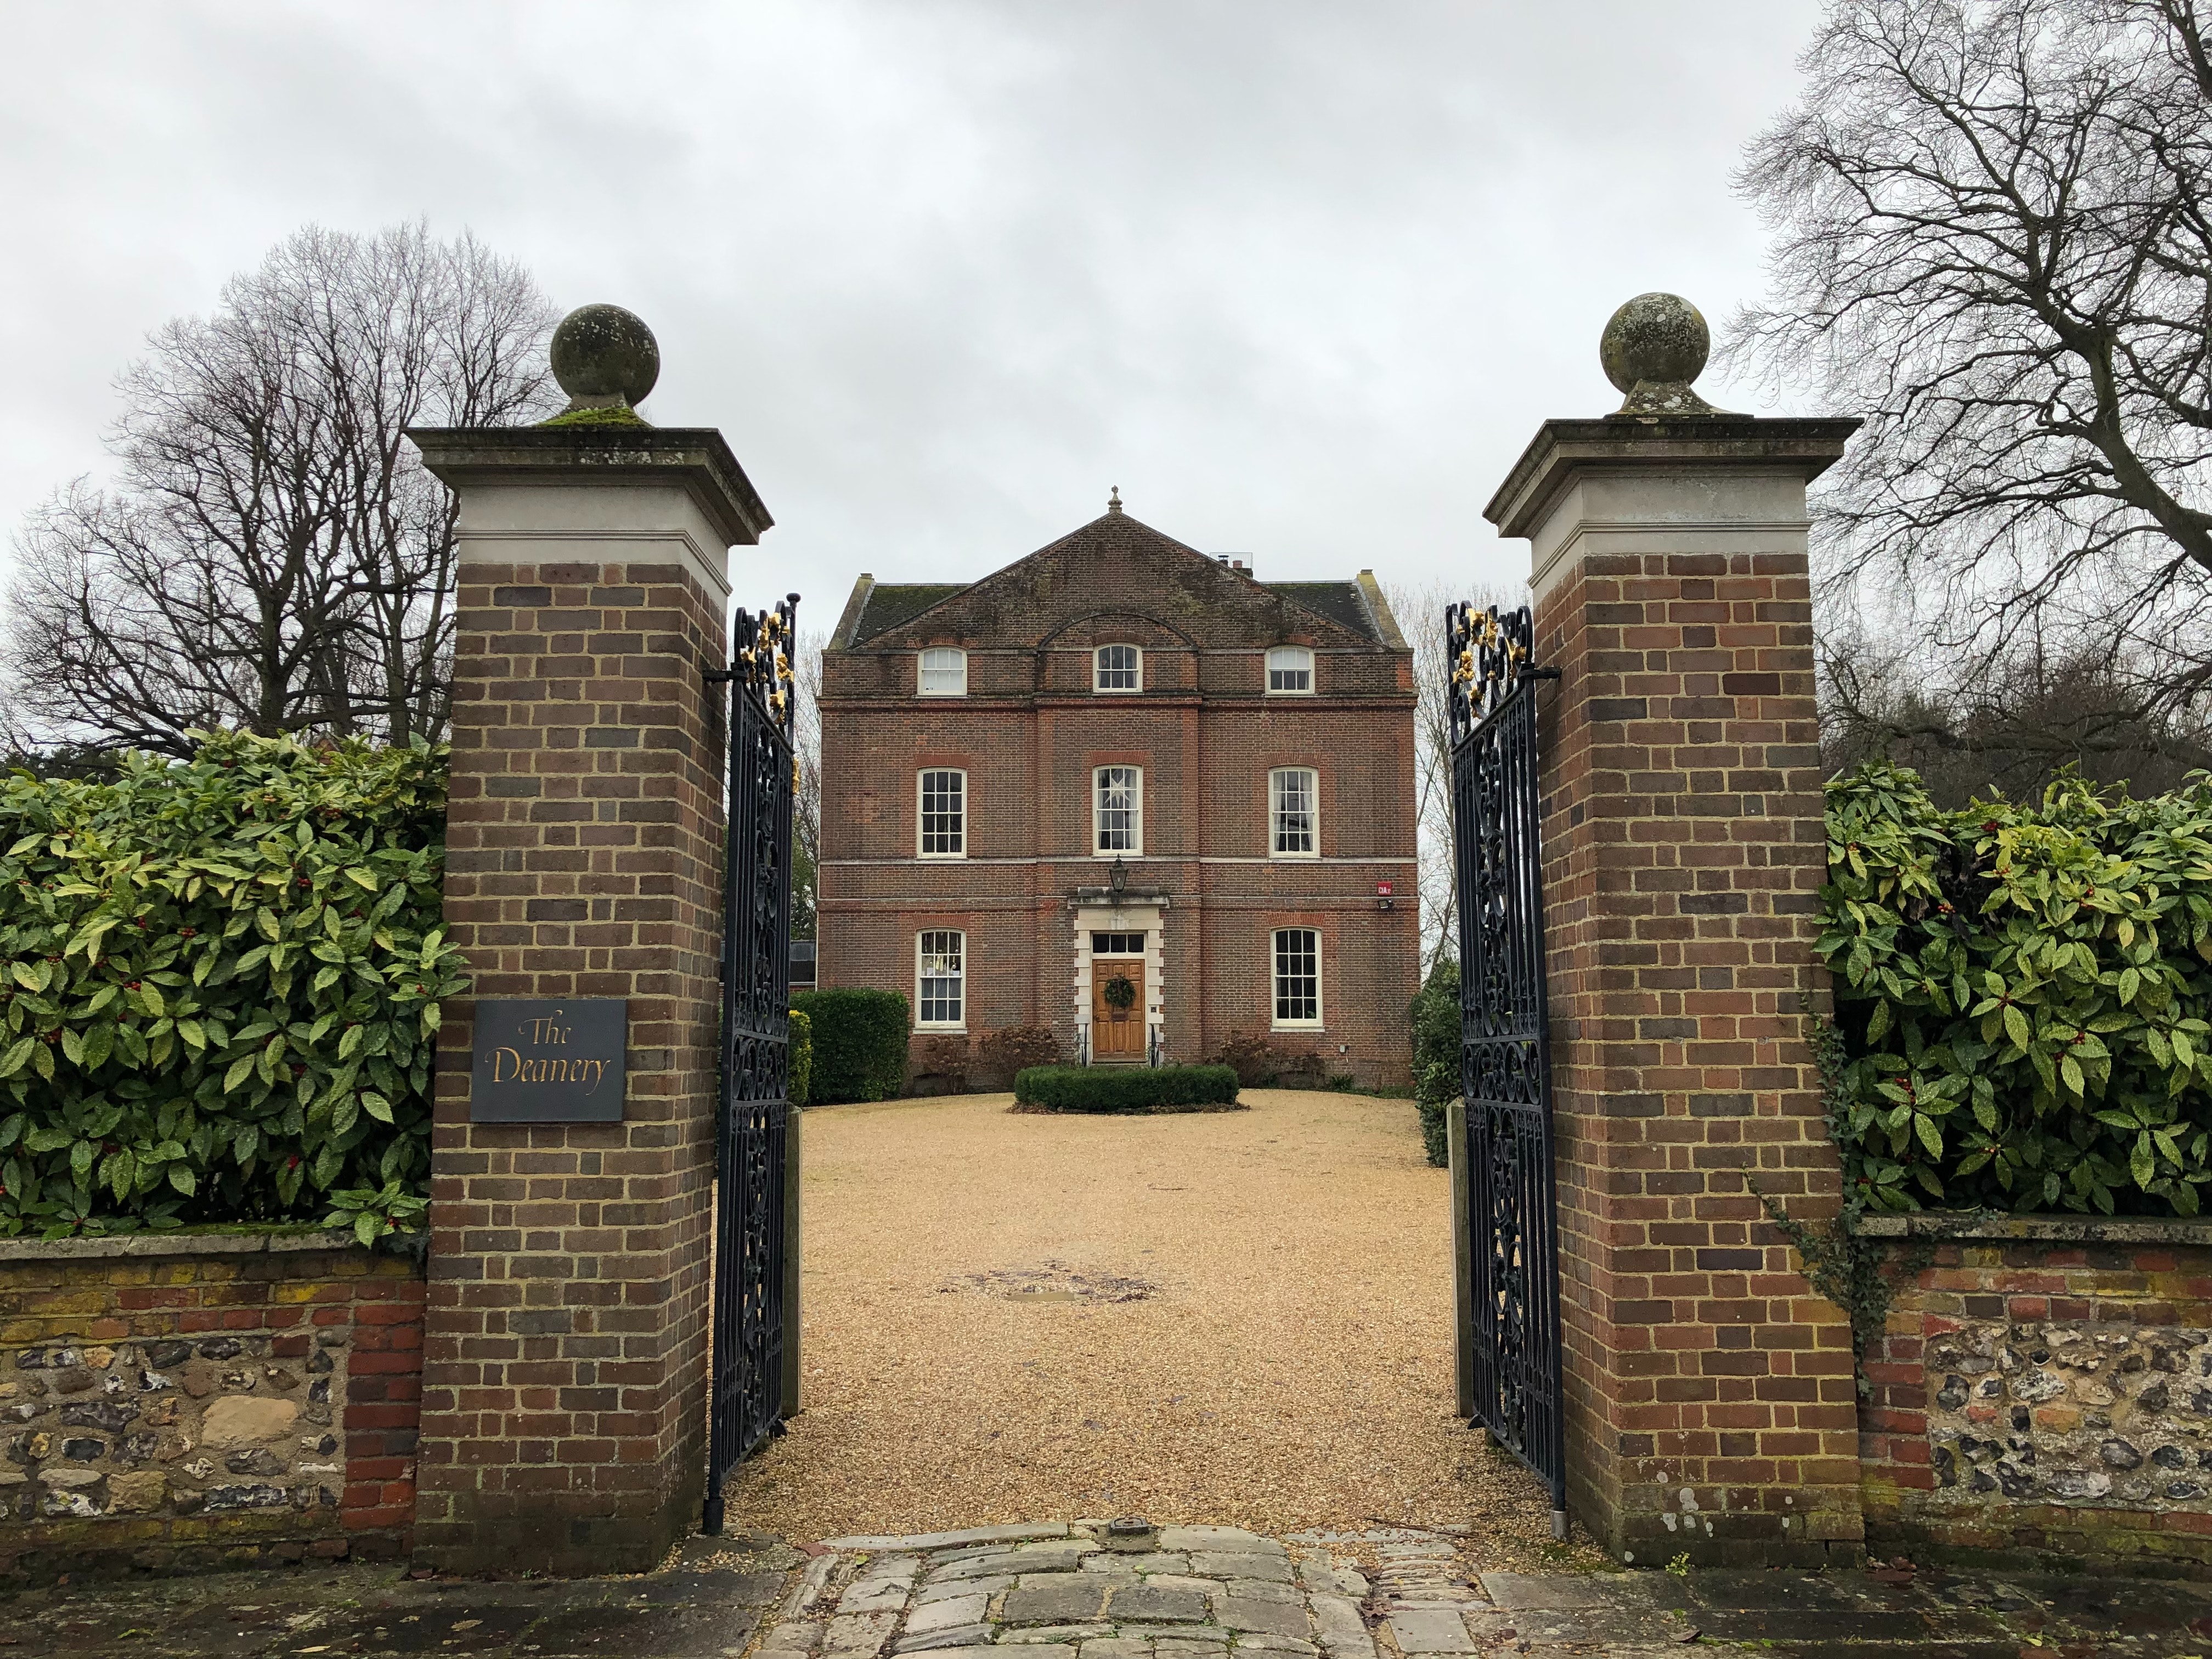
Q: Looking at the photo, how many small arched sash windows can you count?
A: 3